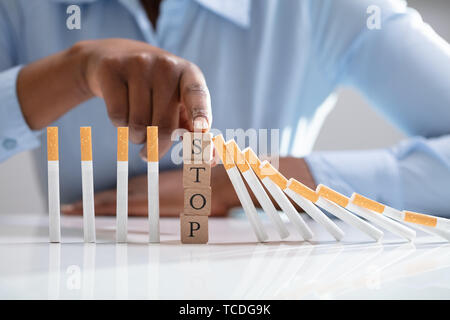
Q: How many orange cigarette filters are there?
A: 12